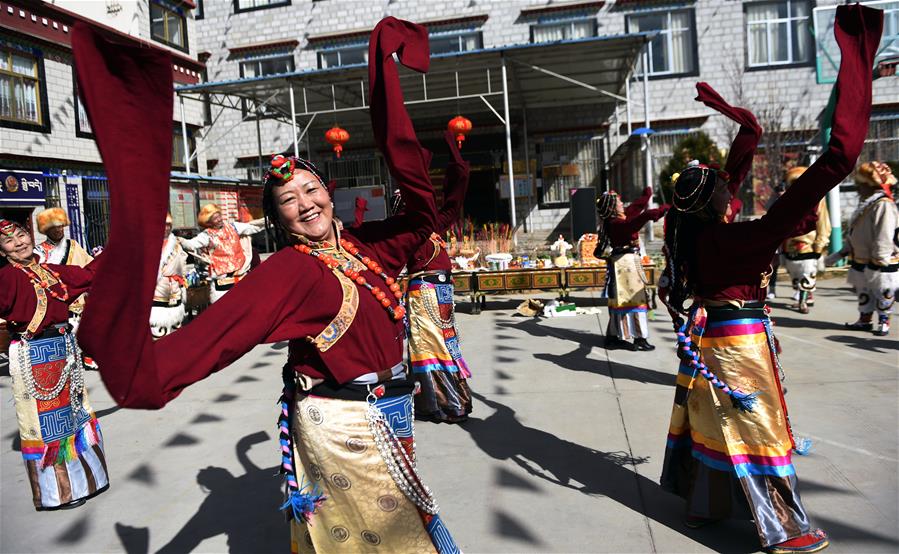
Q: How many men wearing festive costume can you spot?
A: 5